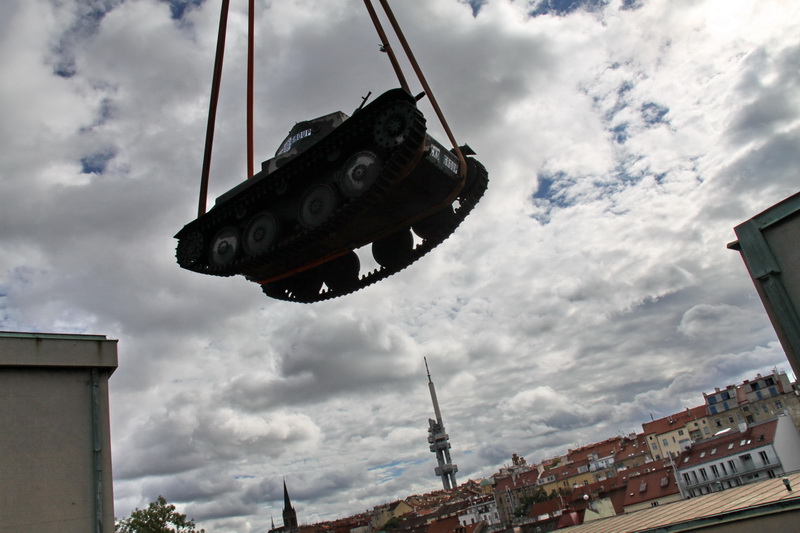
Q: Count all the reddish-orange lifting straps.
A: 4